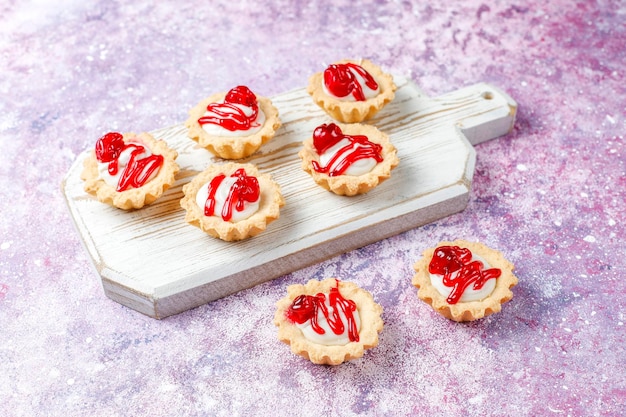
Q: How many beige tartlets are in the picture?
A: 7